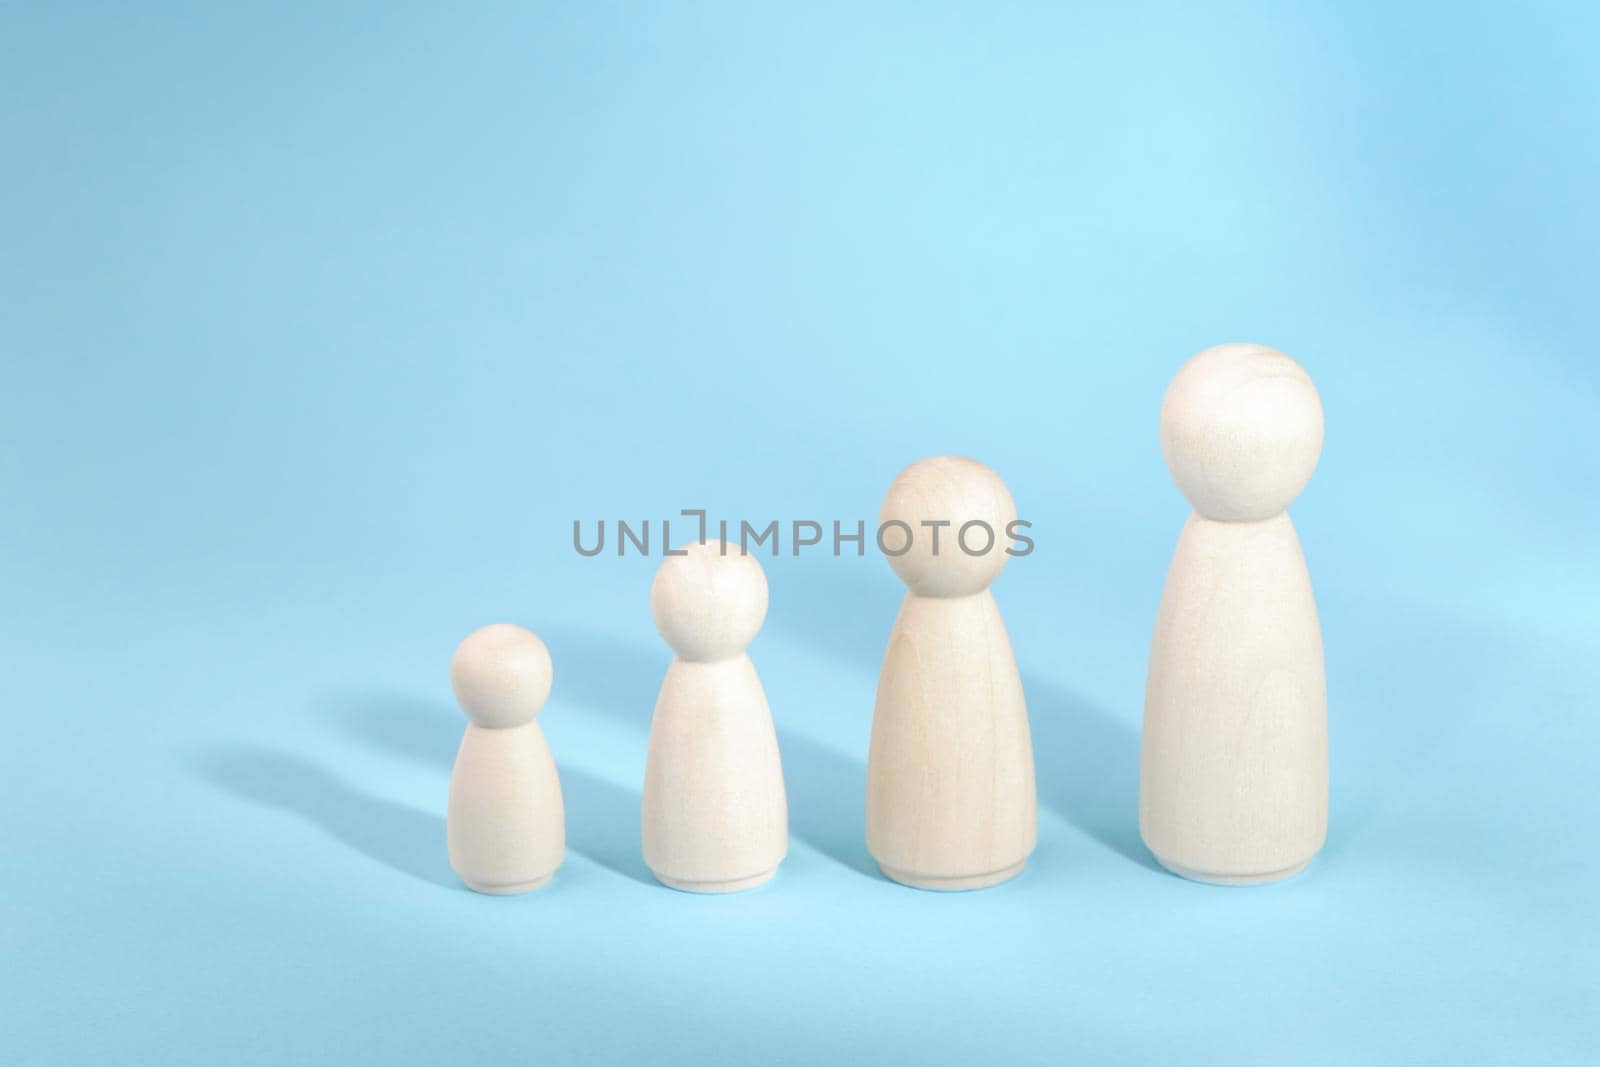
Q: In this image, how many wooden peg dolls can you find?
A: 4